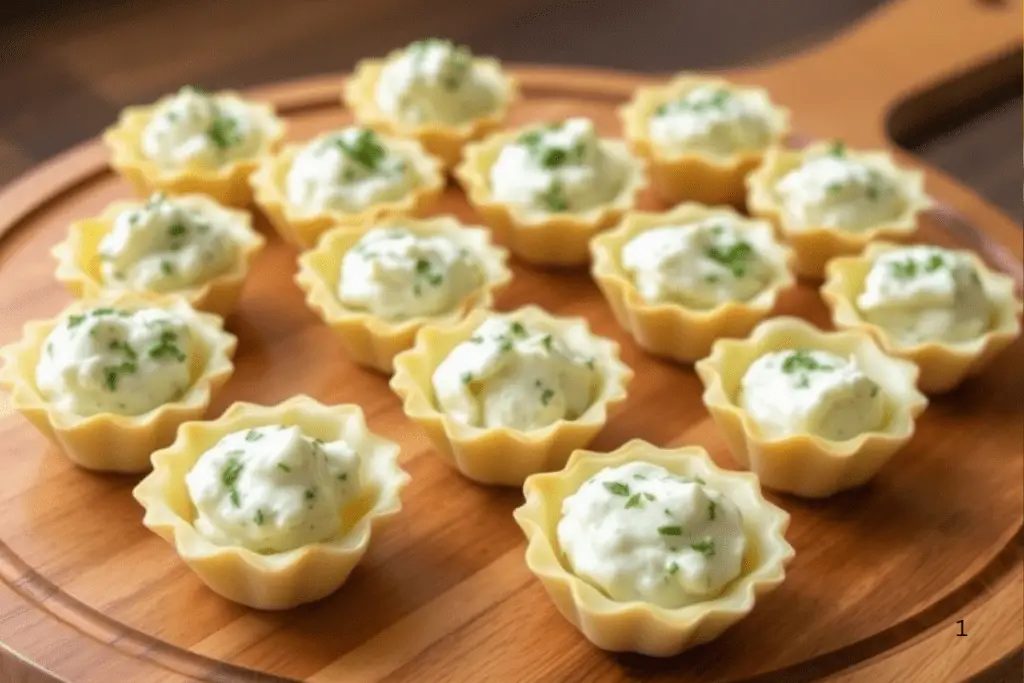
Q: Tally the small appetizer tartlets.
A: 15